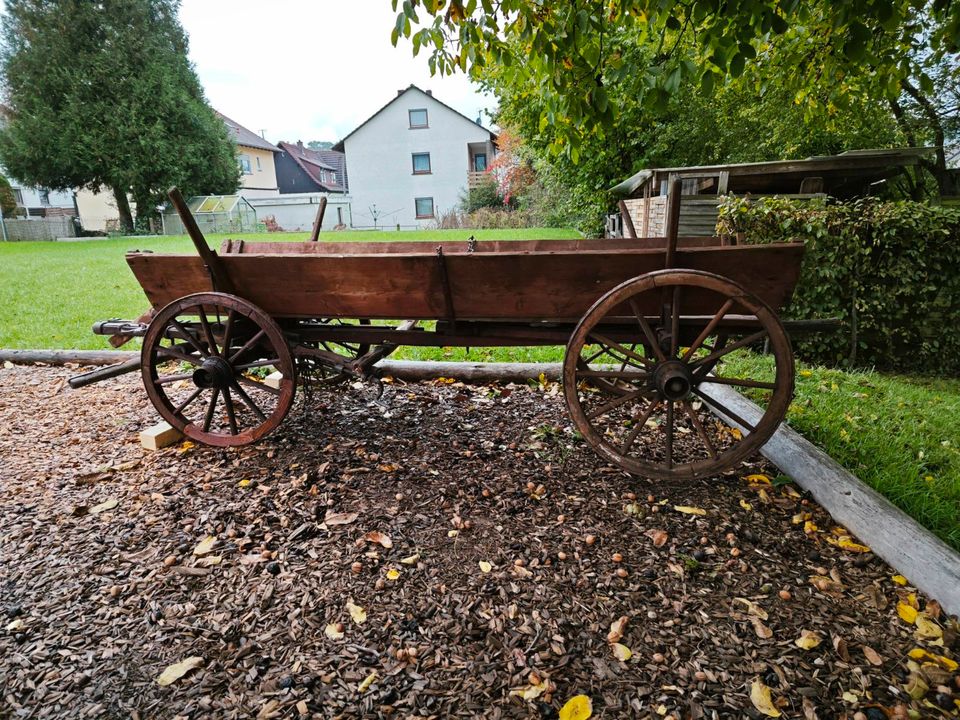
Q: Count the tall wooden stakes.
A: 4